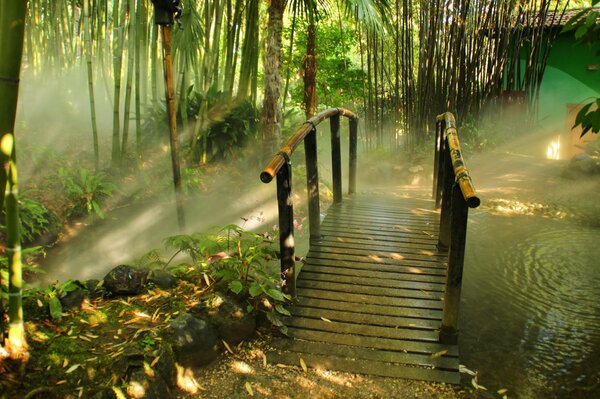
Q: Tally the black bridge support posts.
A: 8